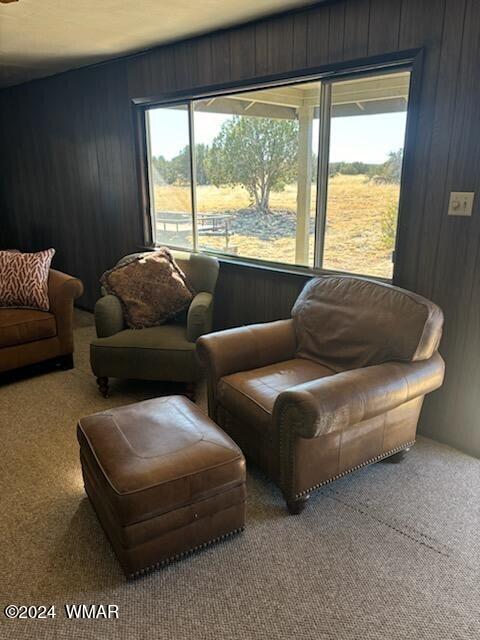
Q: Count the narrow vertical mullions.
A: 2